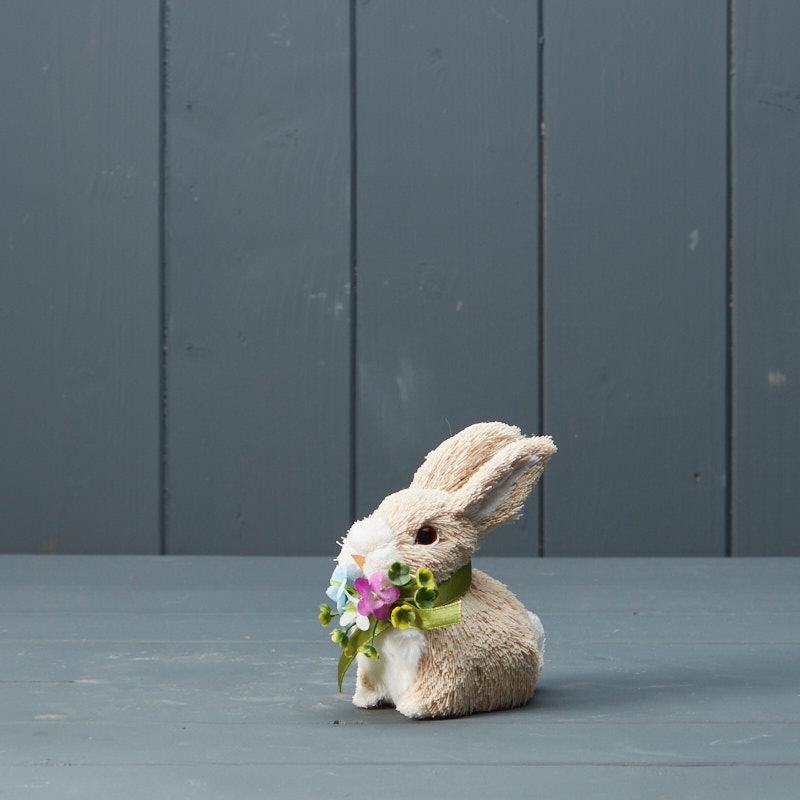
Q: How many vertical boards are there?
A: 5